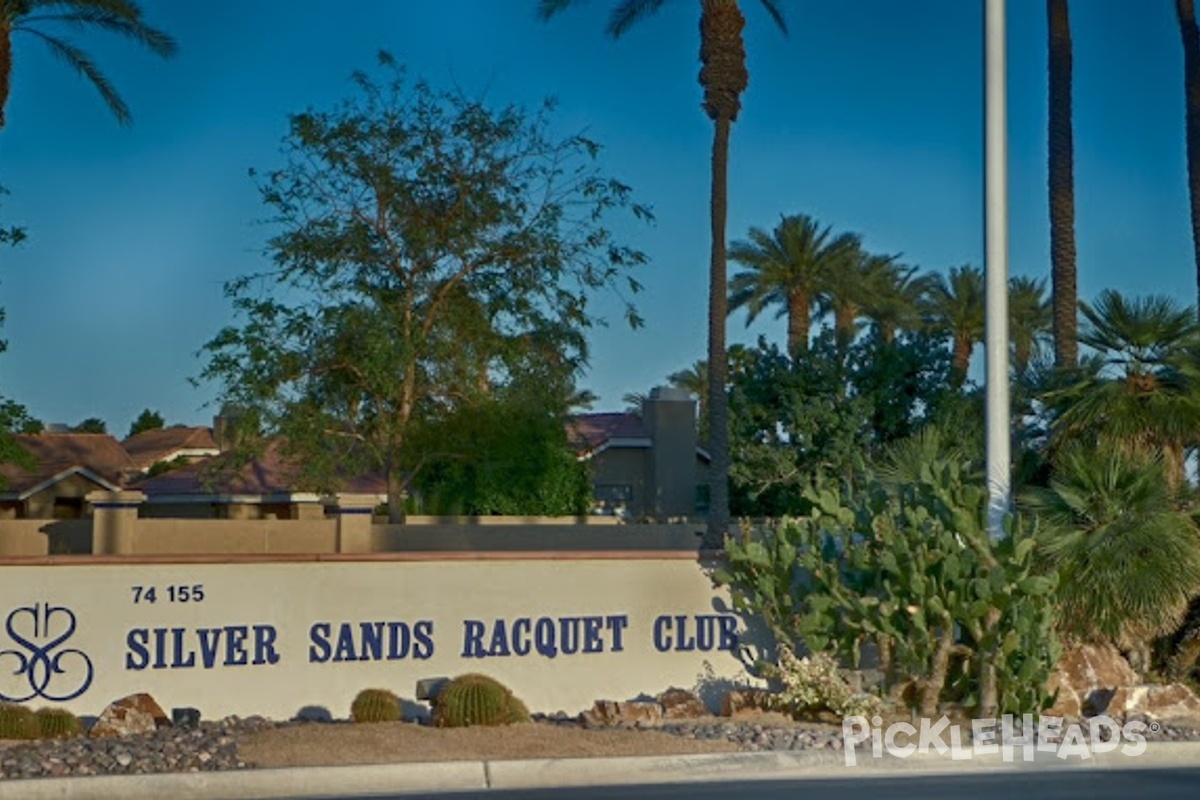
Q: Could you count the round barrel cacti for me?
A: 5